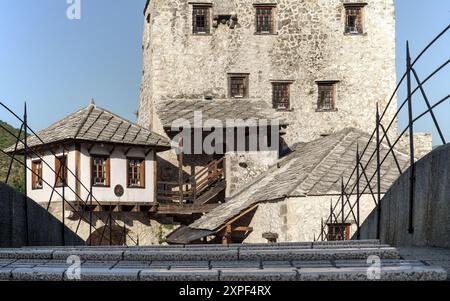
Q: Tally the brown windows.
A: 11